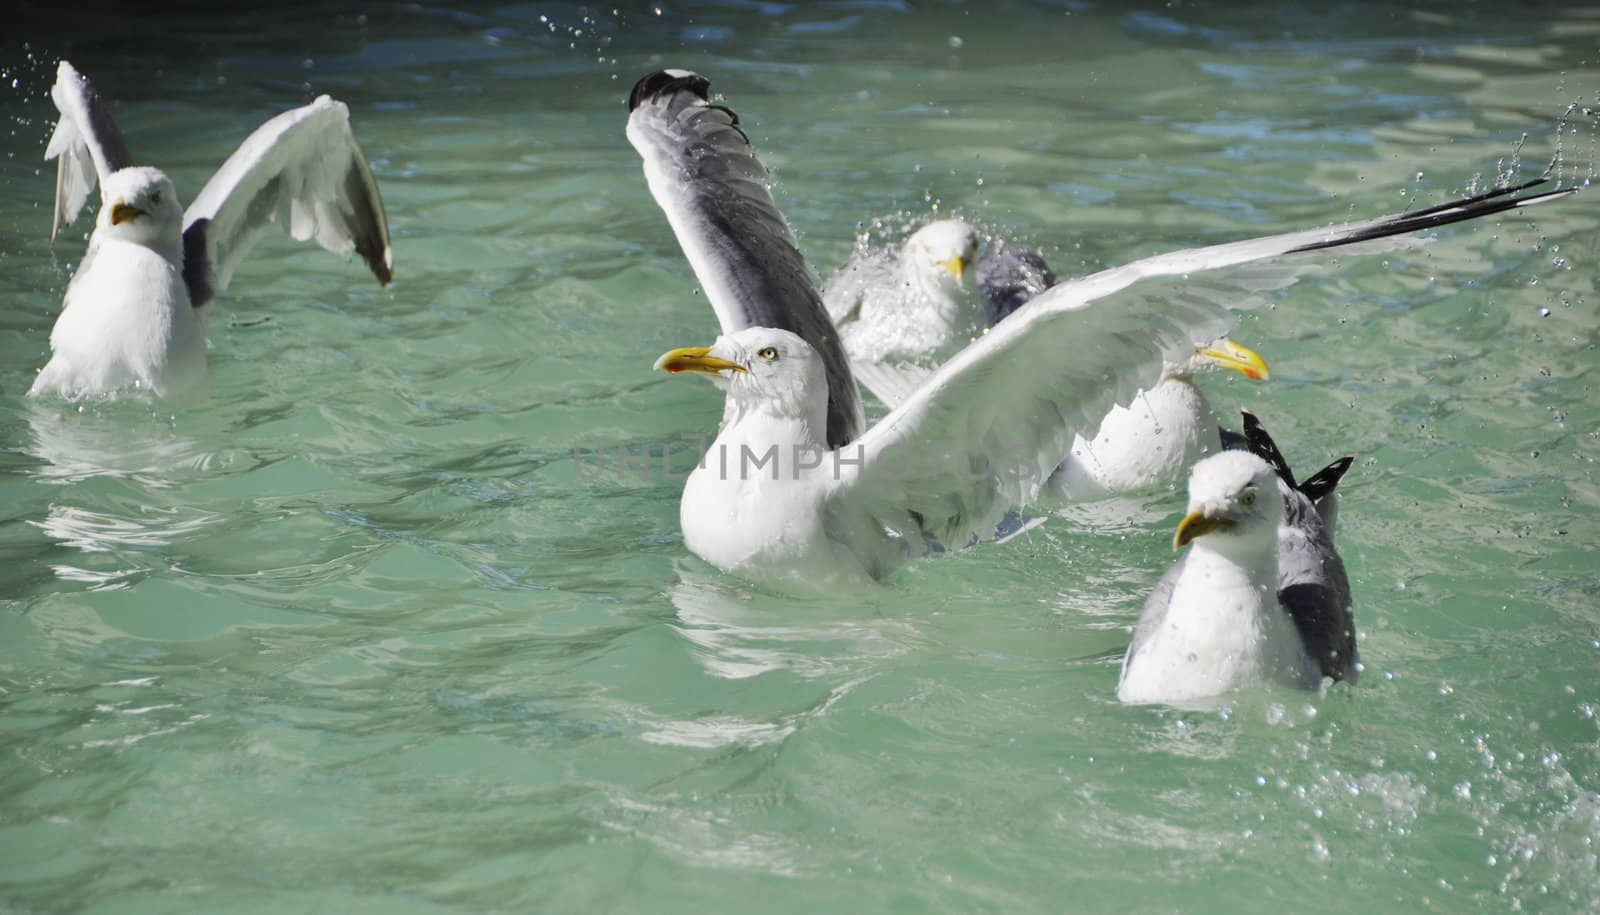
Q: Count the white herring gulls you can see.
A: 5